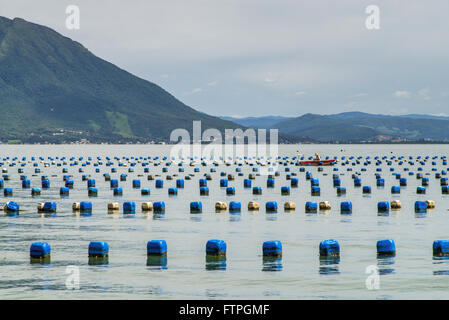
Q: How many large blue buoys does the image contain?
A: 8